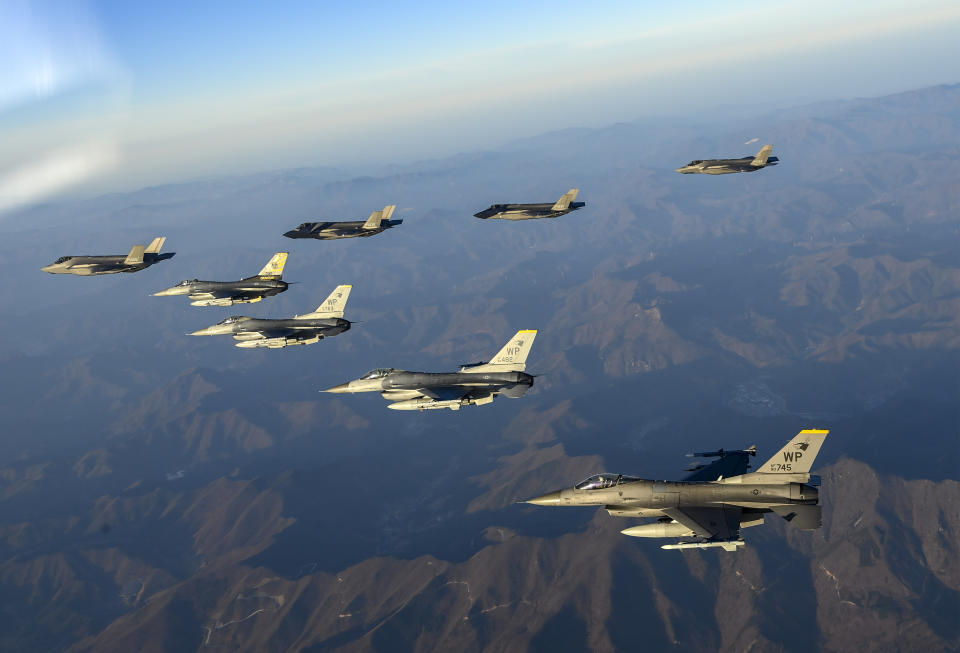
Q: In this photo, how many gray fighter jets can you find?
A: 8